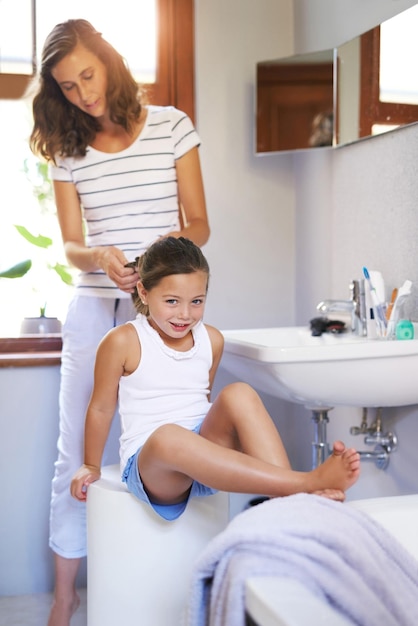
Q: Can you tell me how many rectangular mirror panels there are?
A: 2